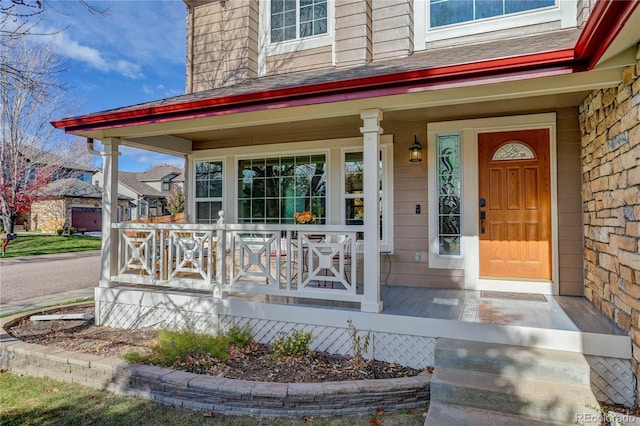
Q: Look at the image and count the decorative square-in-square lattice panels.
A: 4